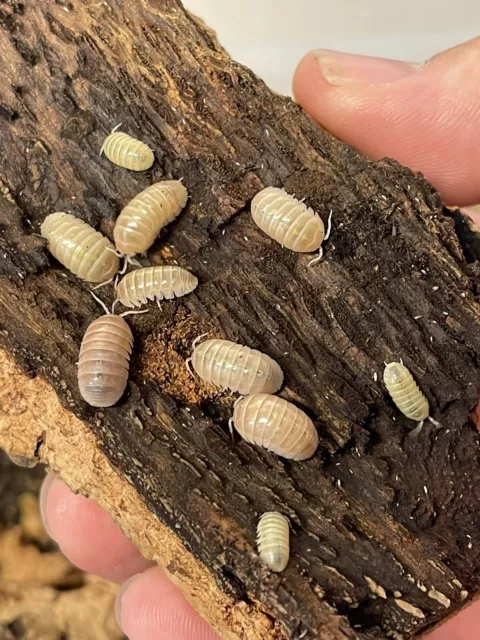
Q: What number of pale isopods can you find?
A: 10